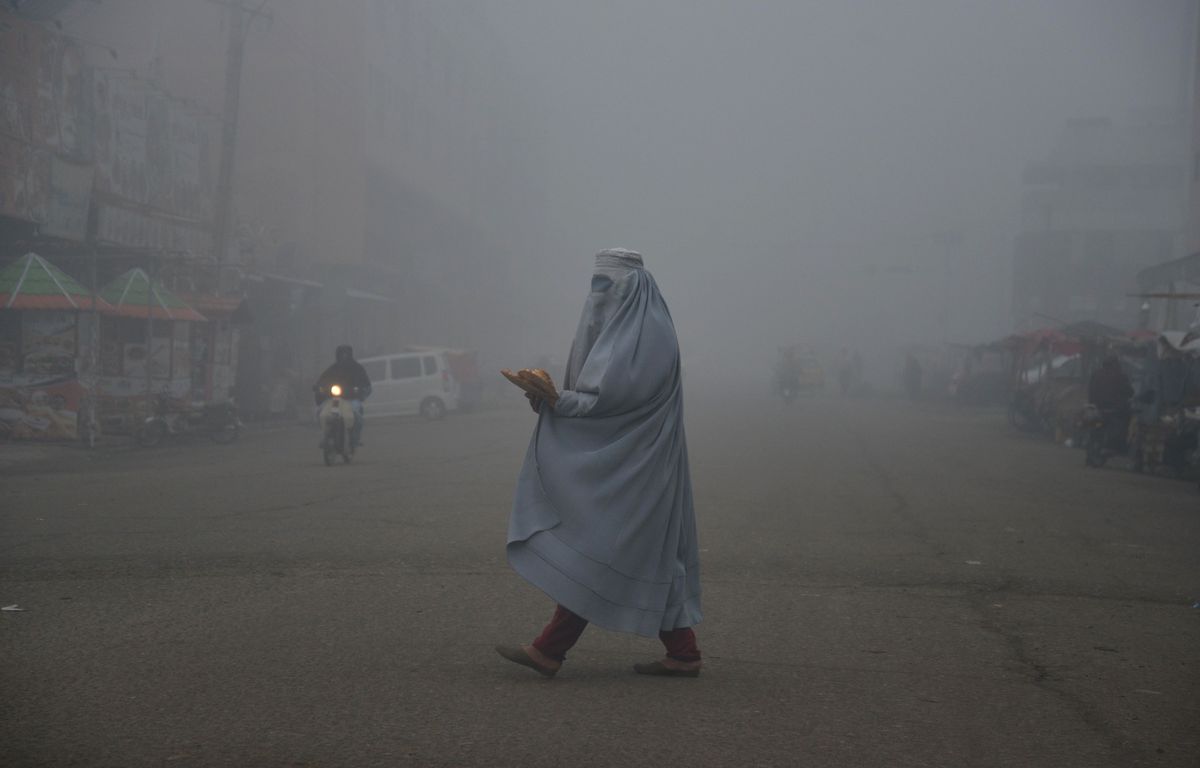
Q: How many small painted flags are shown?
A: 0